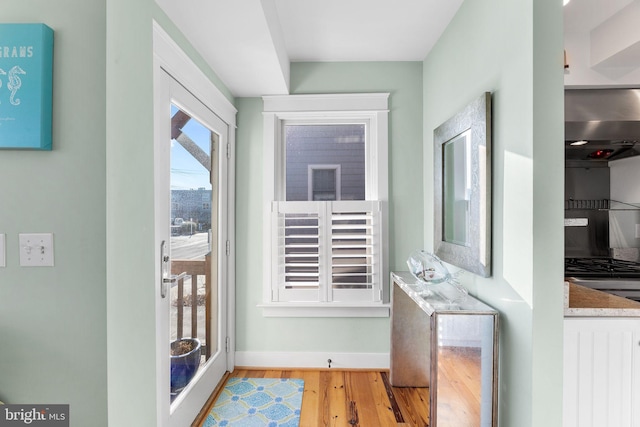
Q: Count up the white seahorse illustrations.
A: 2